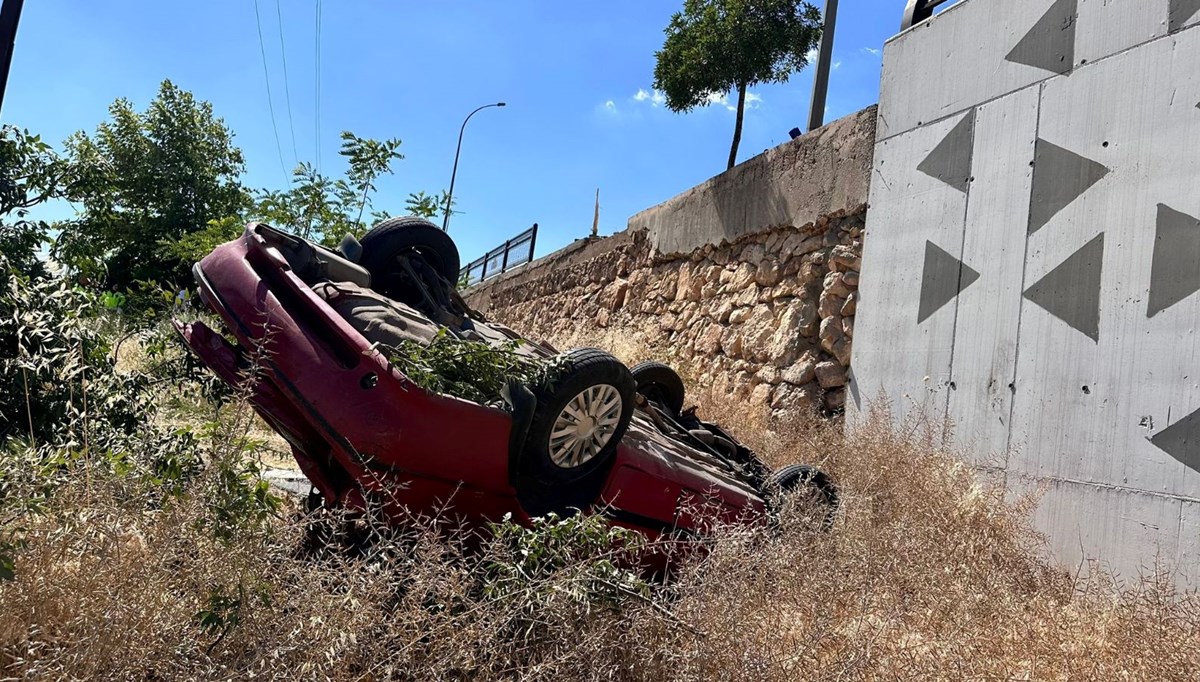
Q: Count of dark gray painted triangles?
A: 8